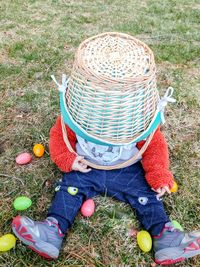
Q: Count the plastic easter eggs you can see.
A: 8